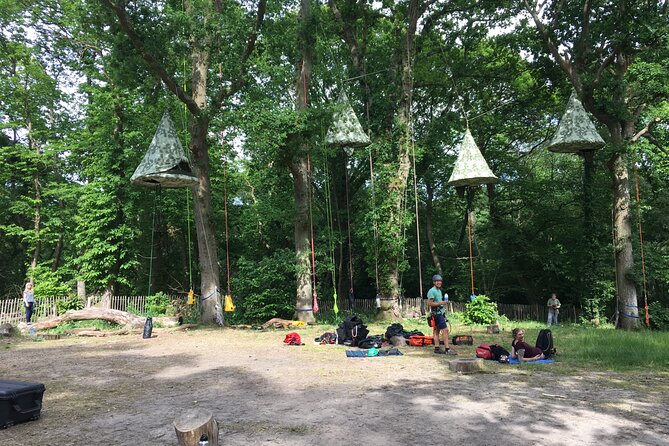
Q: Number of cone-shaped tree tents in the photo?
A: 4